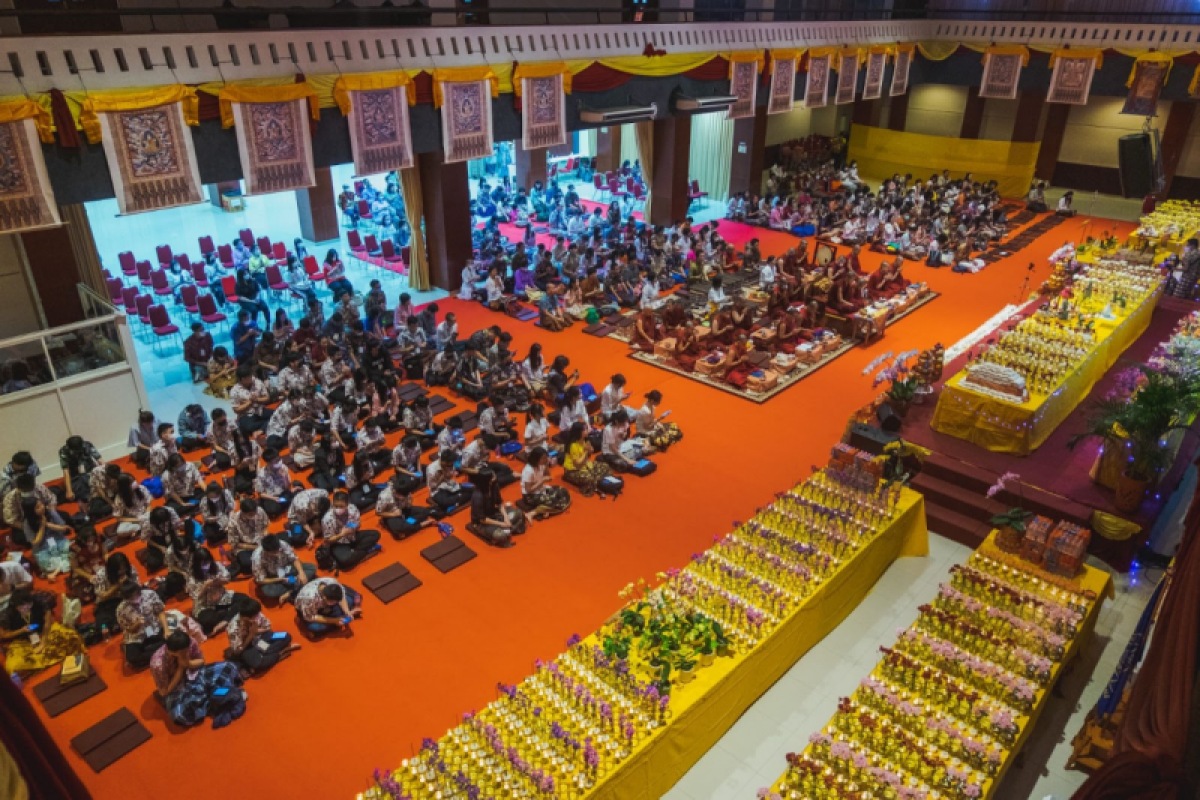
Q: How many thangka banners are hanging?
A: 15